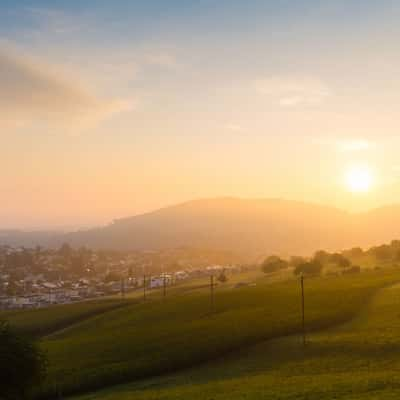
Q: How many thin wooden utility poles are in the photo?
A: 5